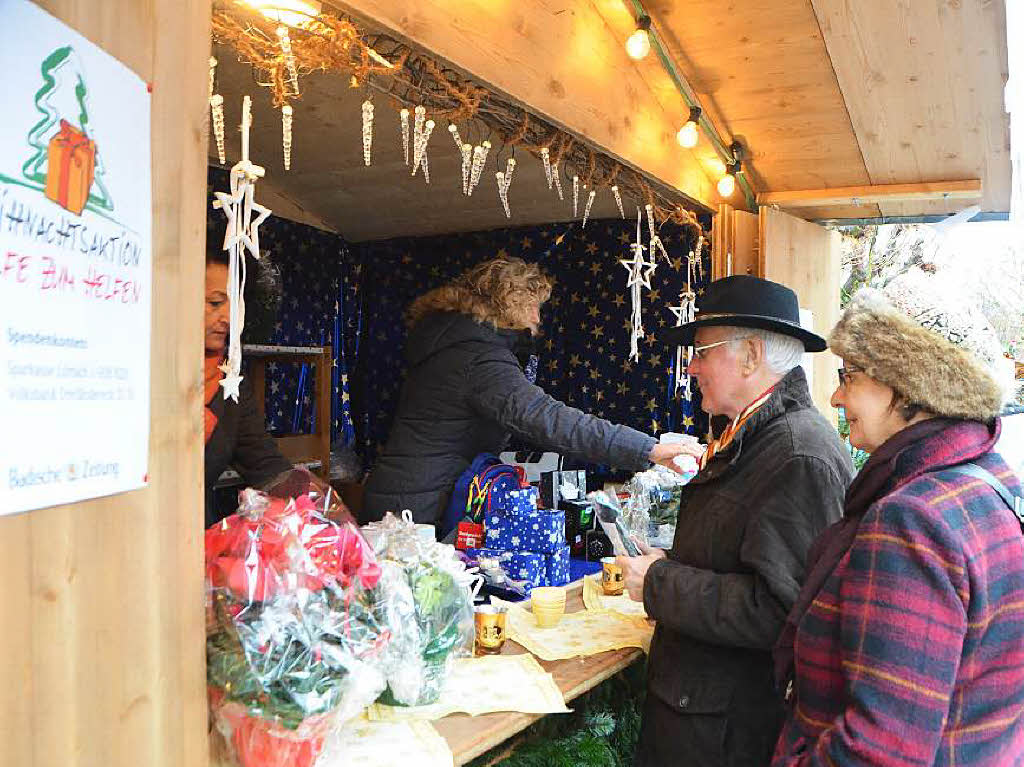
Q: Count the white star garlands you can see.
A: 3